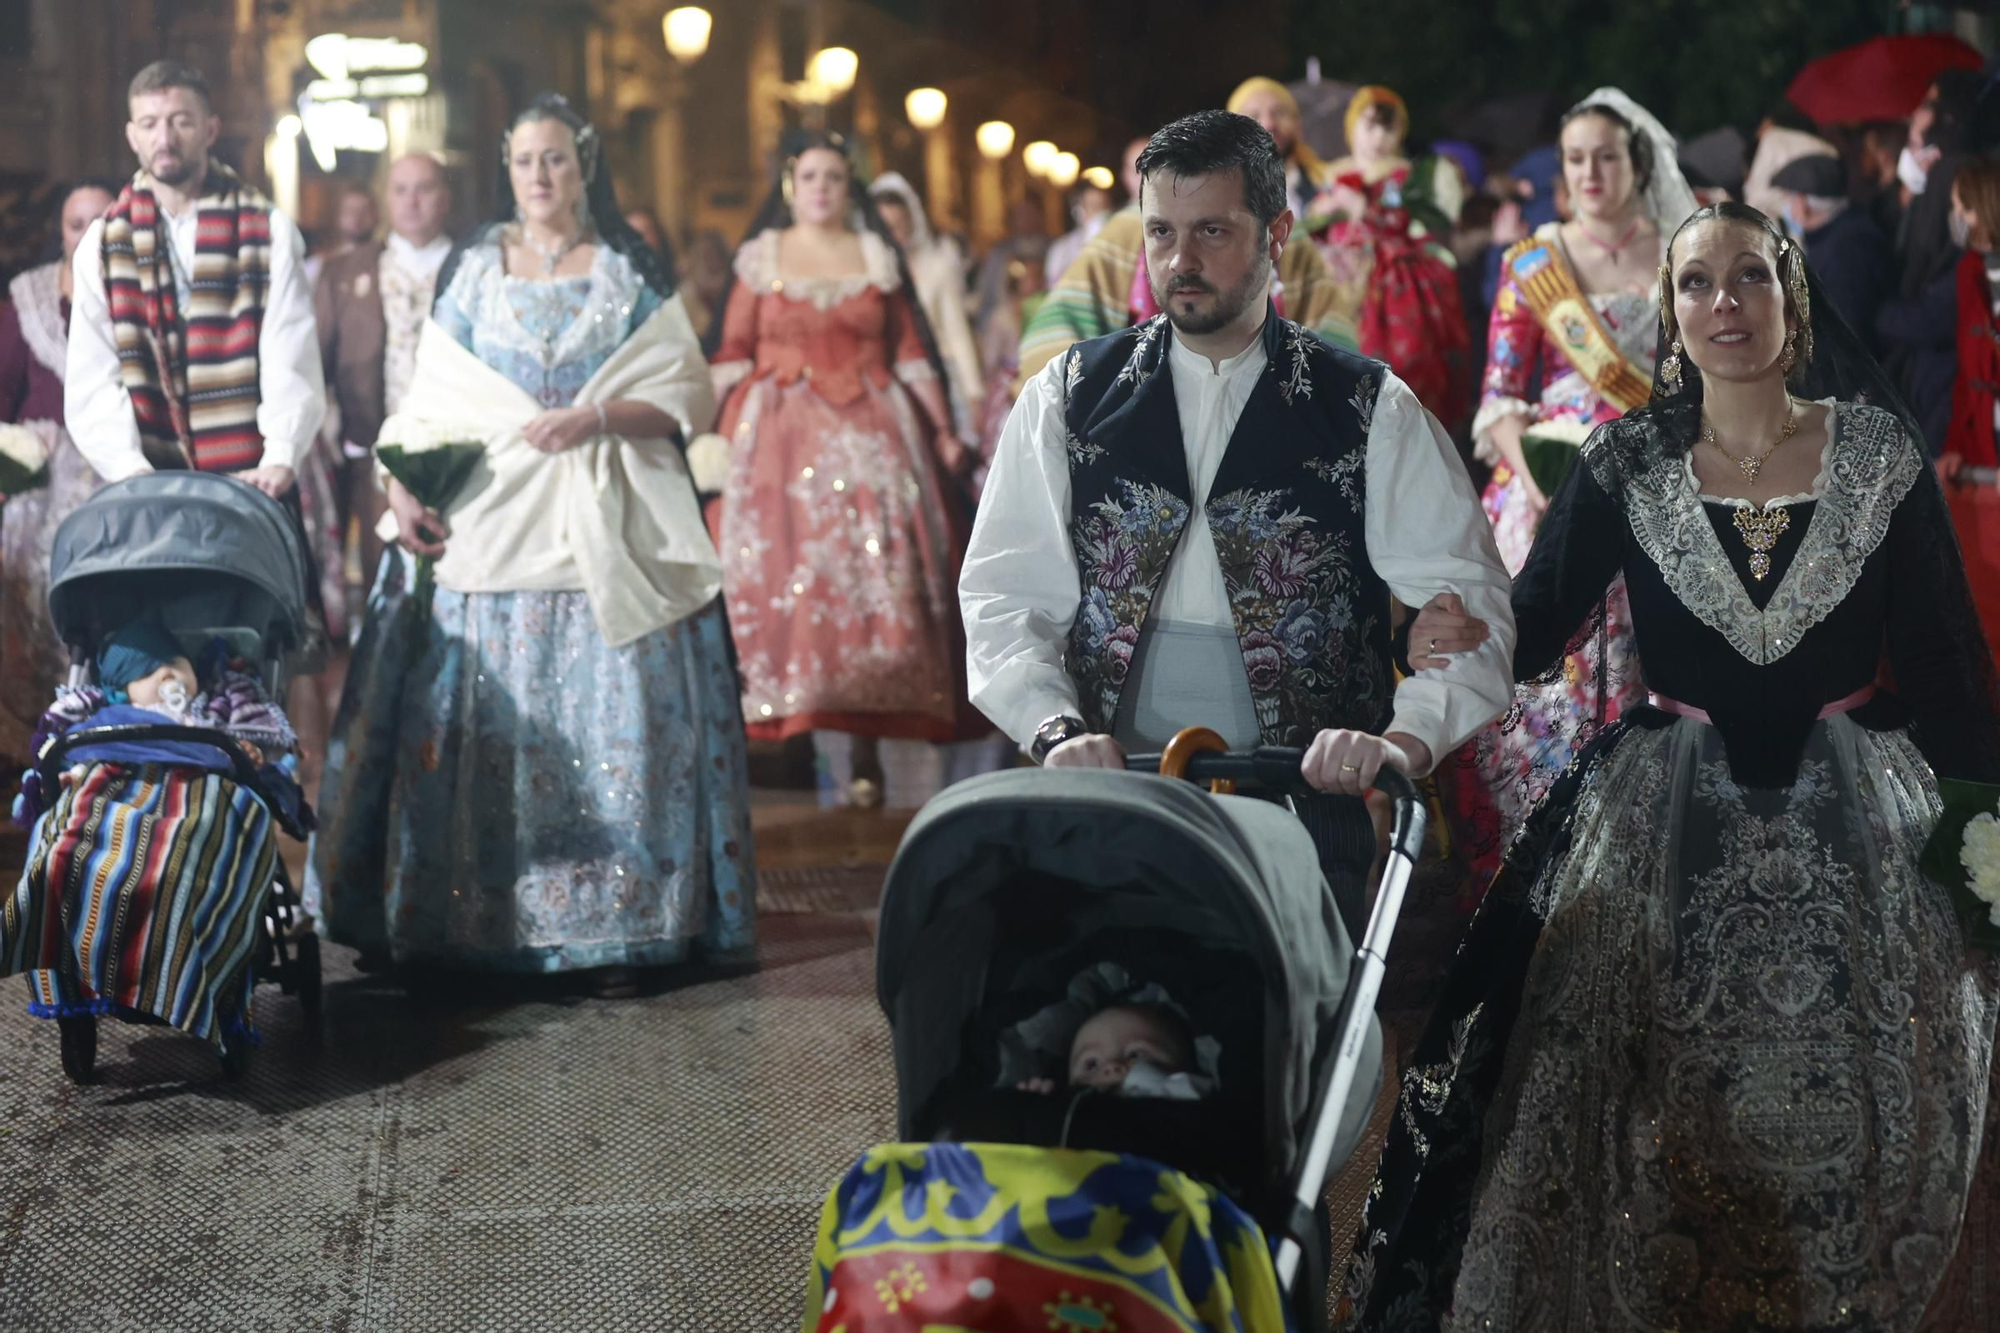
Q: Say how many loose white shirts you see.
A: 2